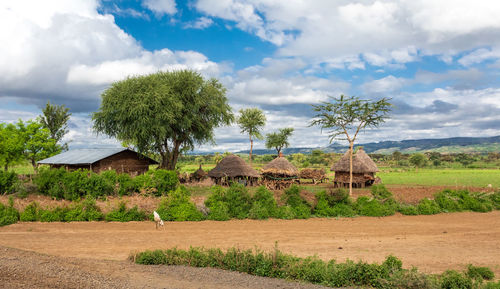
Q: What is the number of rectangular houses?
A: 1